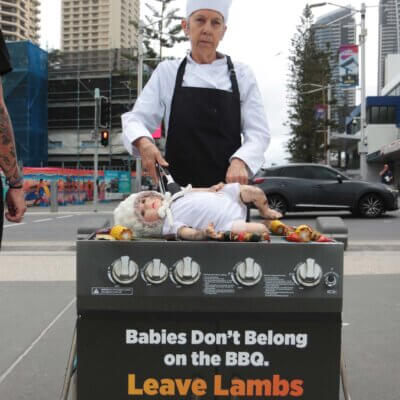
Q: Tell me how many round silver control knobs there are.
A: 5